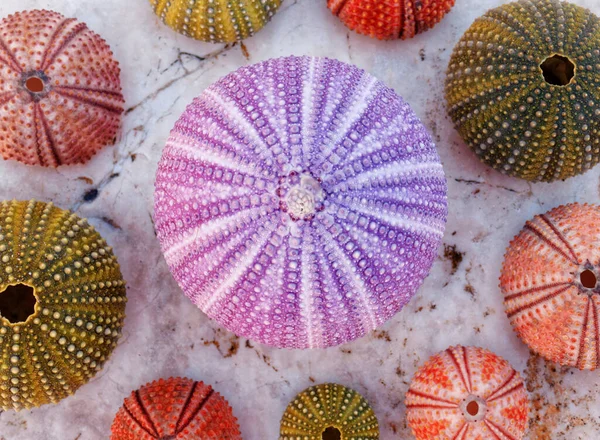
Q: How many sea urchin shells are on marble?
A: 10